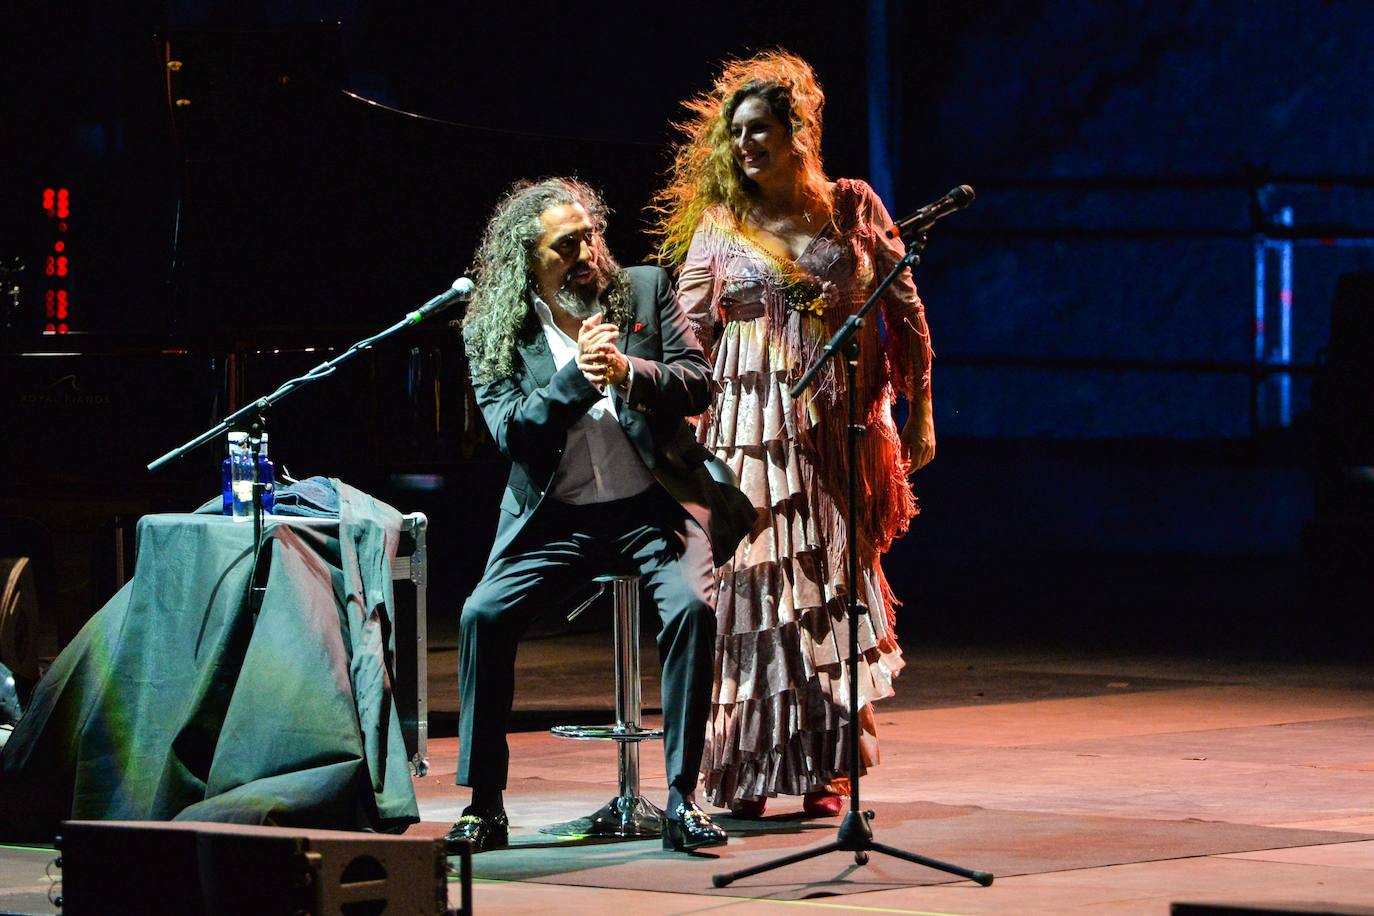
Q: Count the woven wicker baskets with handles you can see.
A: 0